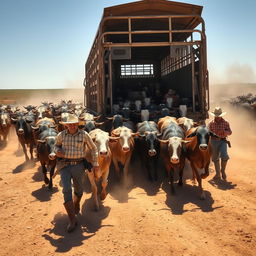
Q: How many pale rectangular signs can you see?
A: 2